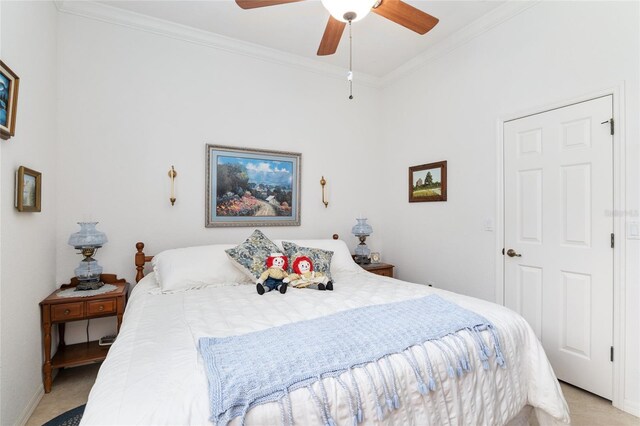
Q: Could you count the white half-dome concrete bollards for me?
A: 0